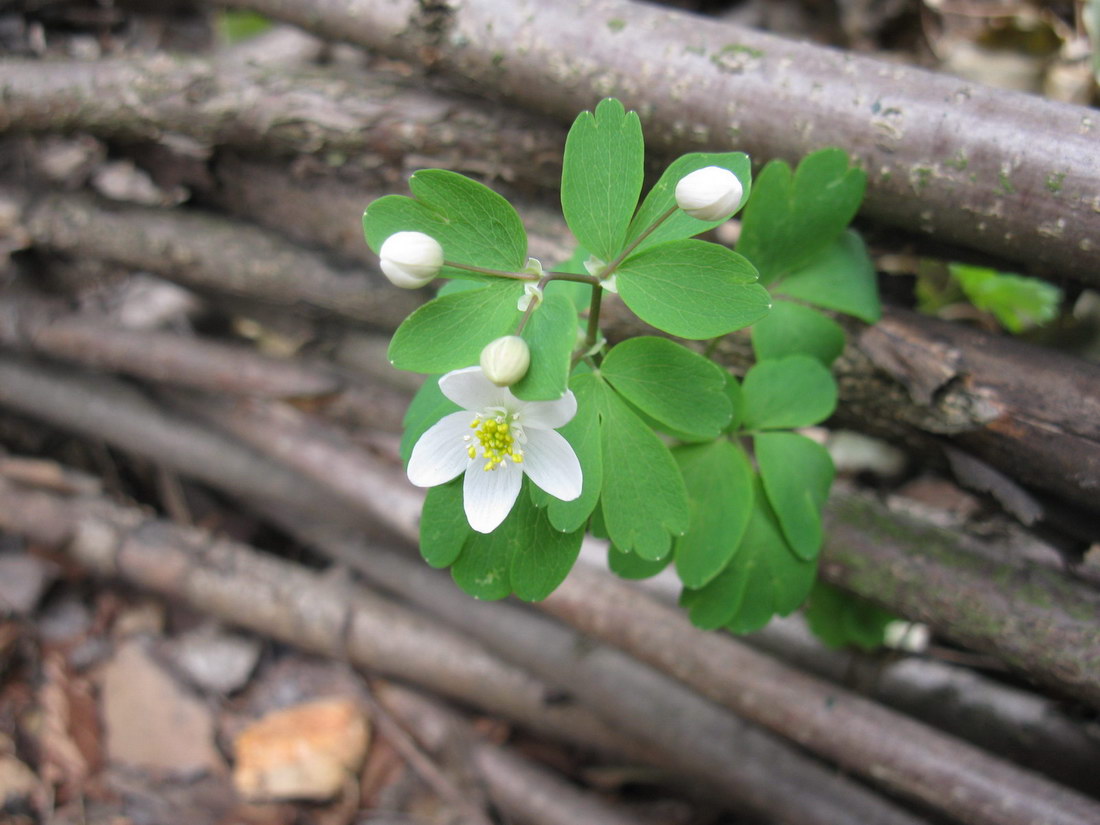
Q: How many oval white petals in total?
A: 5